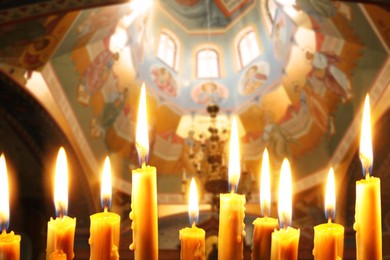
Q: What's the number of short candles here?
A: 7